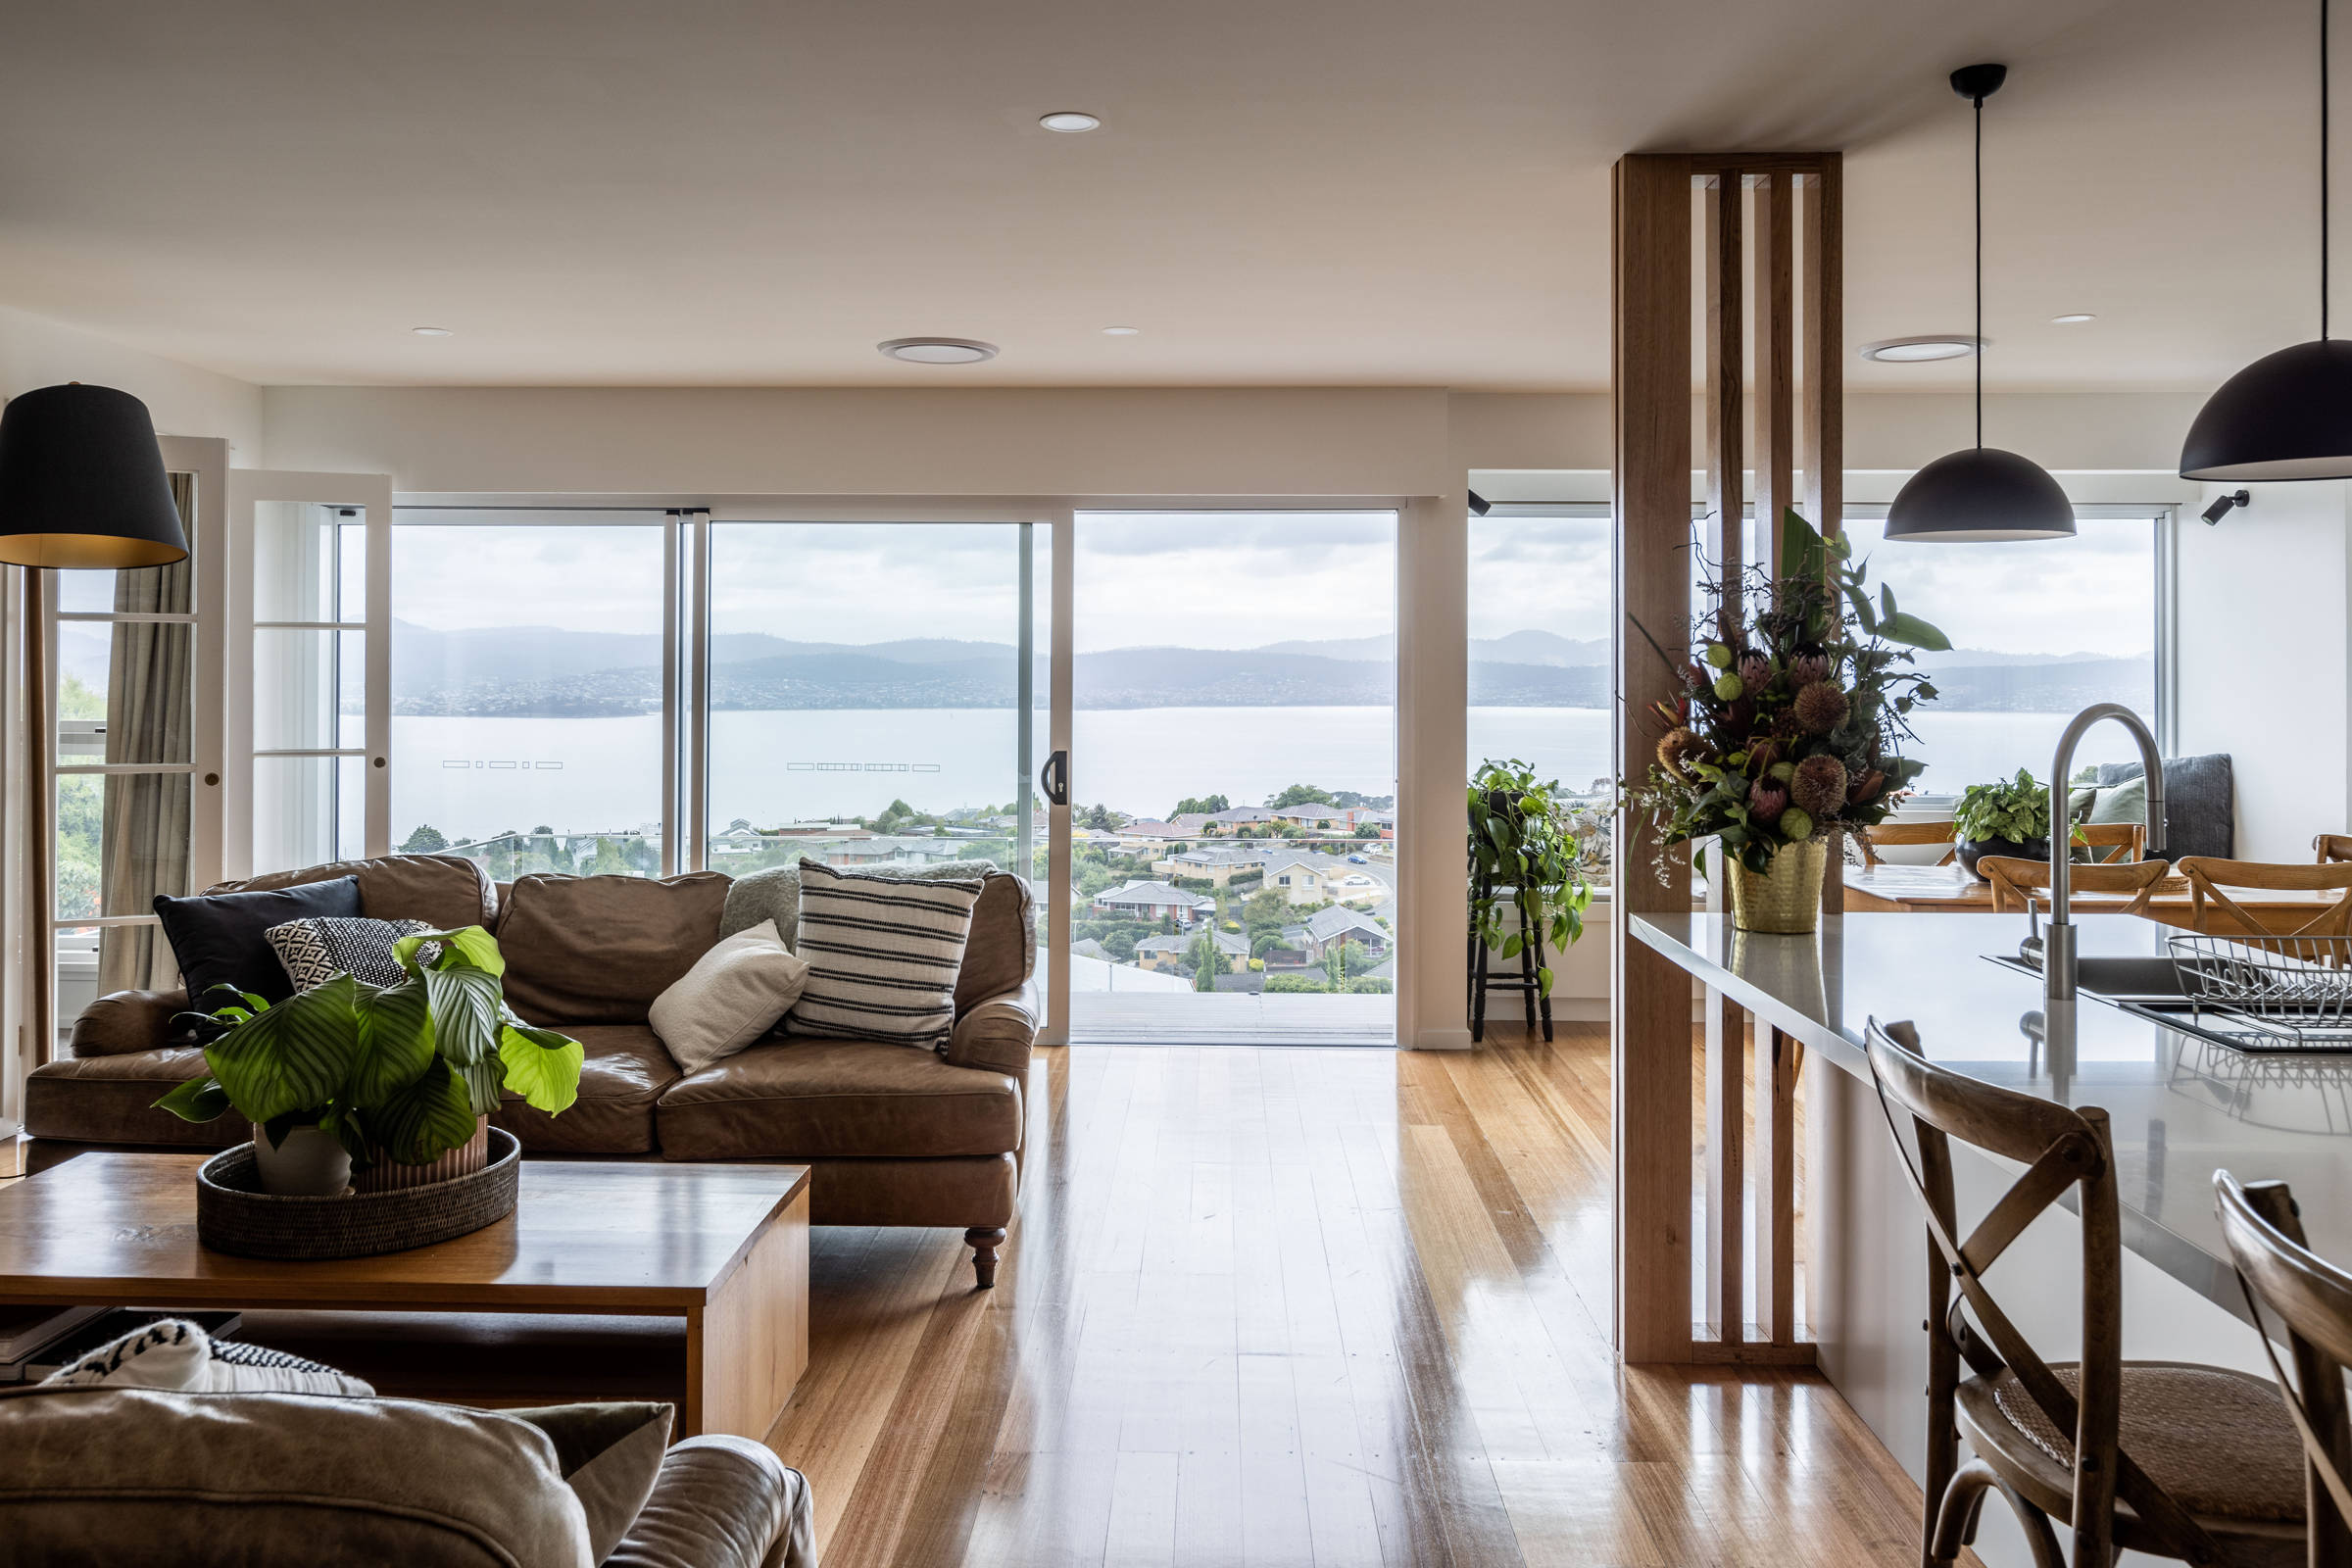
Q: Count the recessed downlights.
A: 4